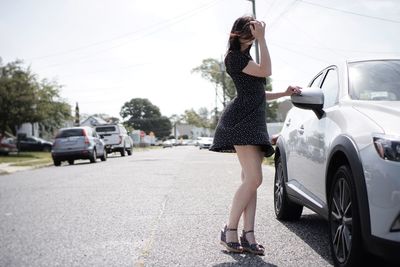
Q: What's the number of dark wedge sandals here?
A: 2